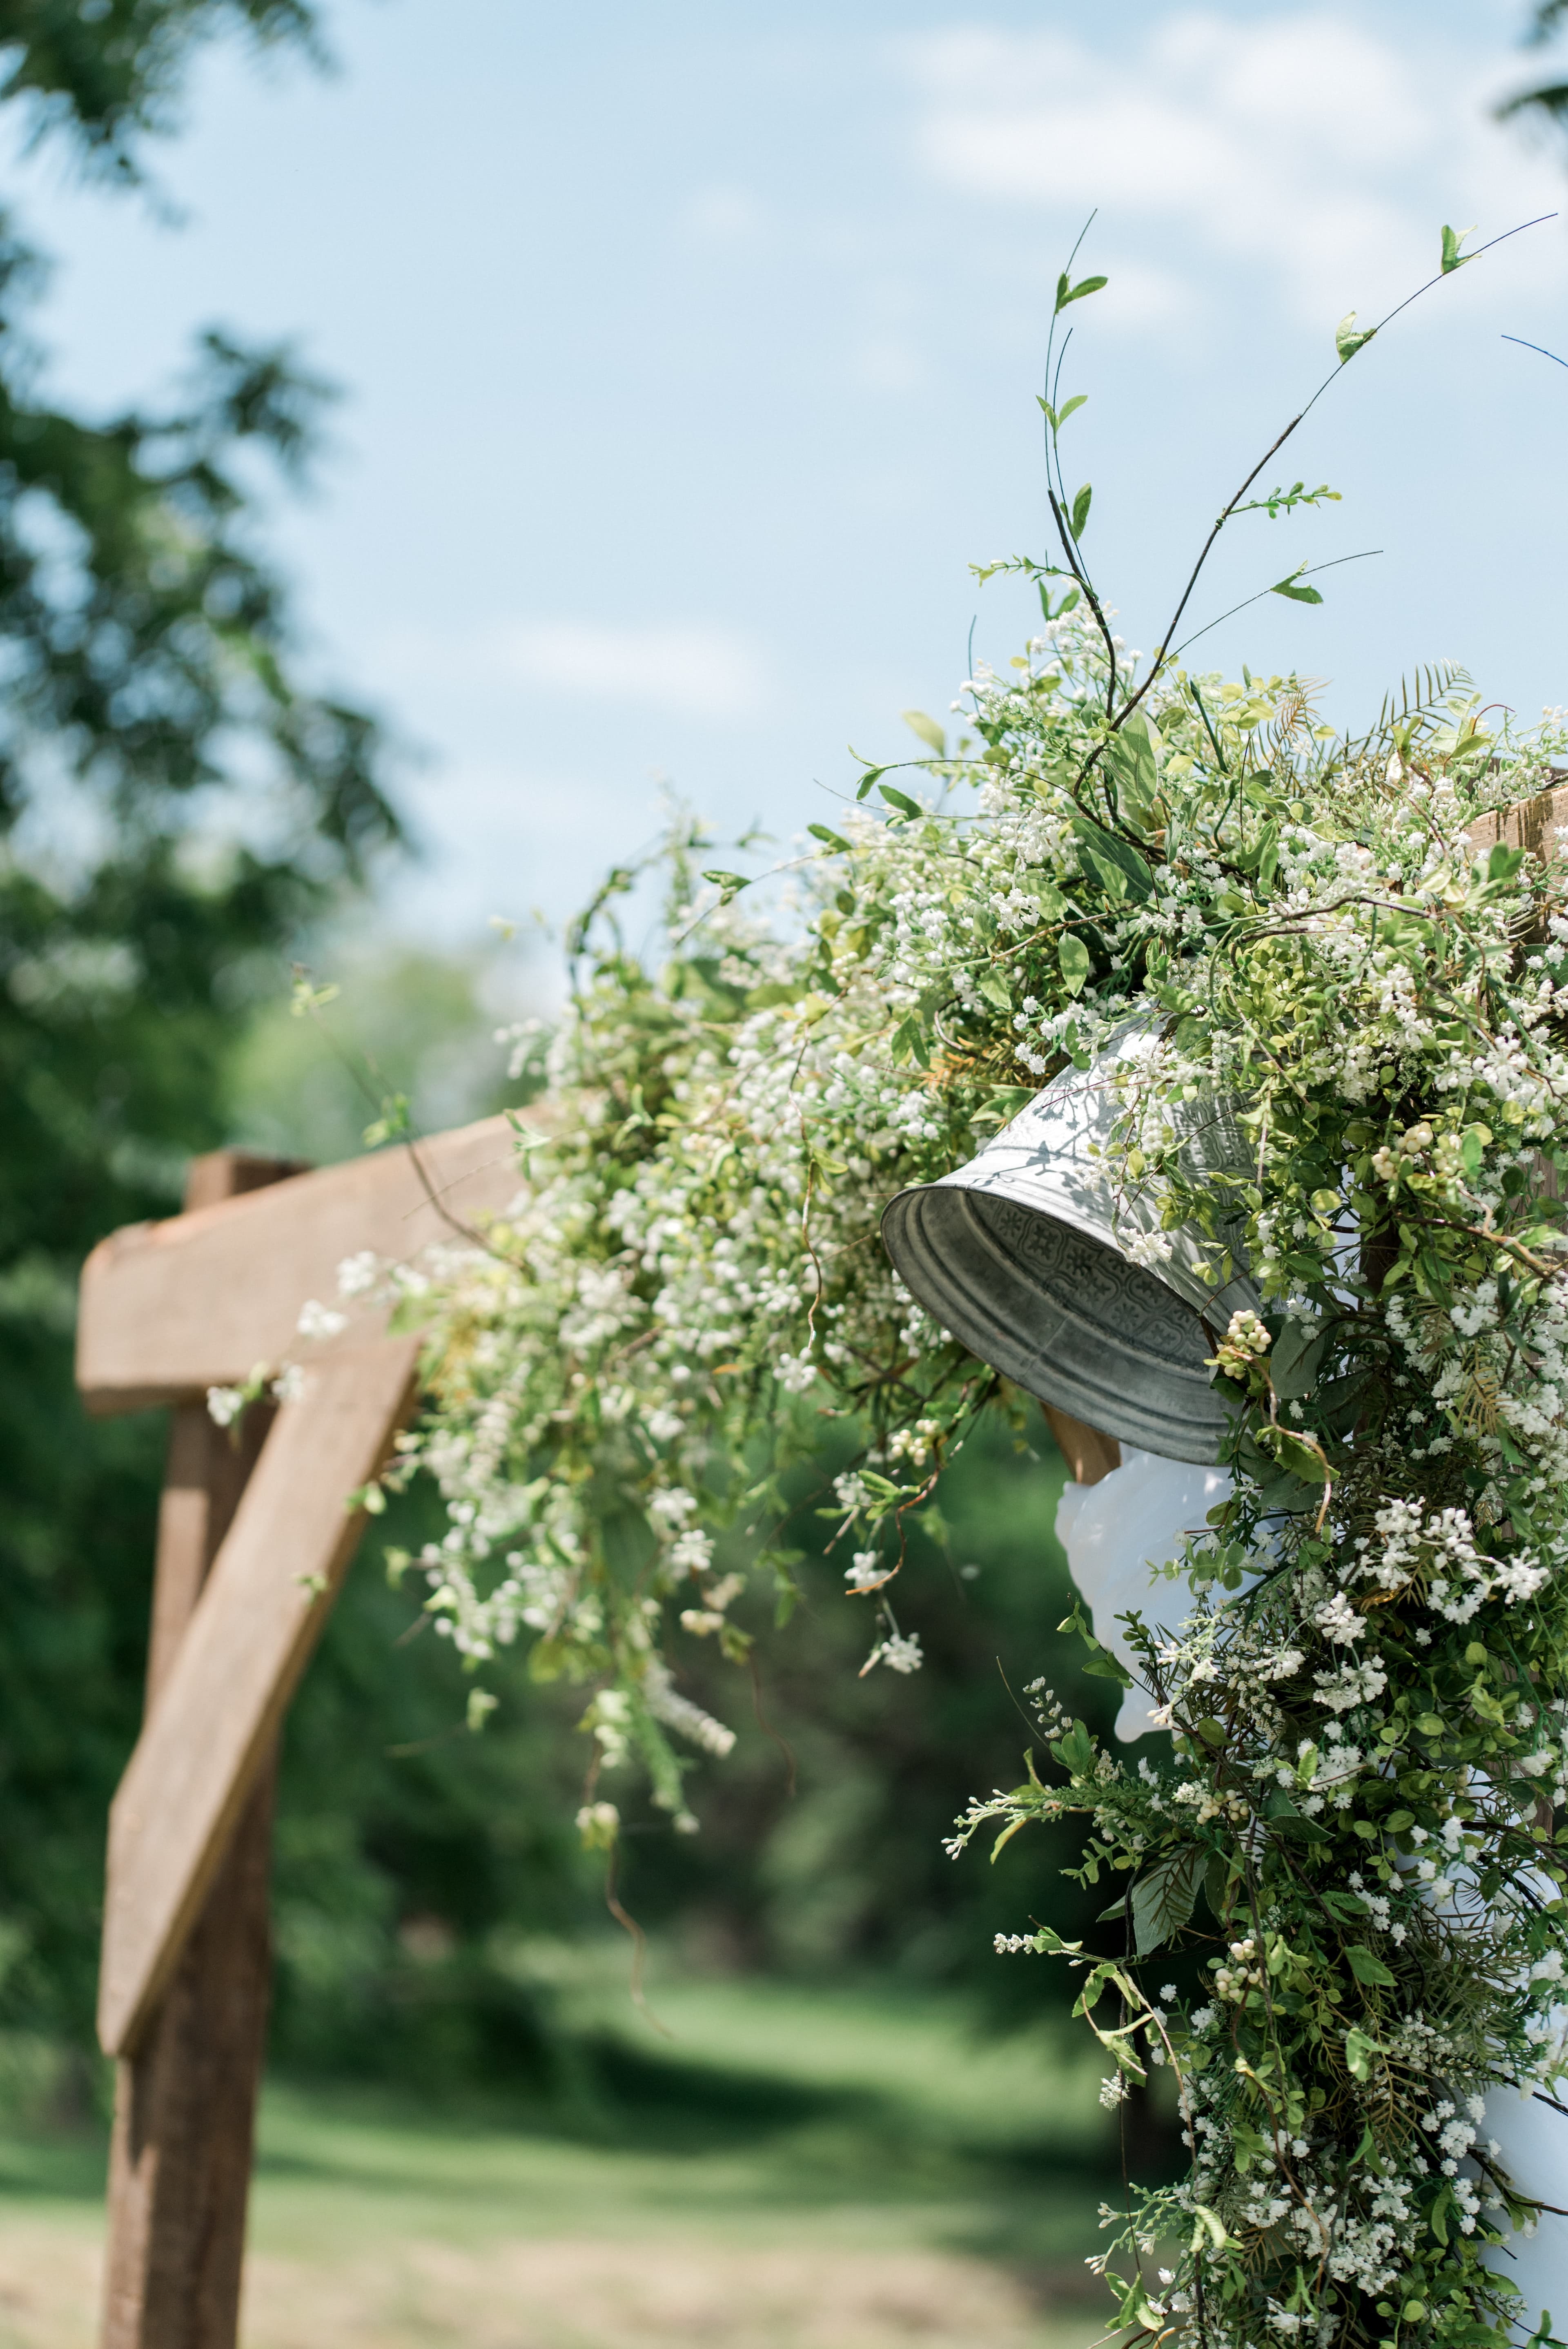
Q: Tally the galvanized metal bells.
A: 1